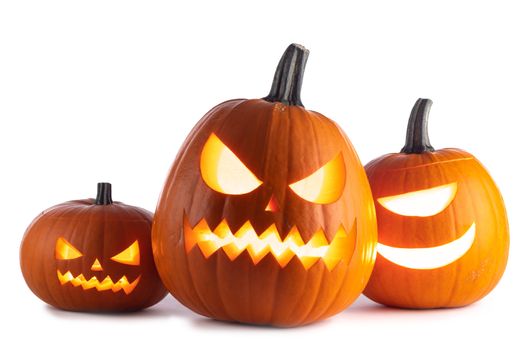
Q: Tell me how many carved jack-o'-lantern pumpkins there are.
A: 3